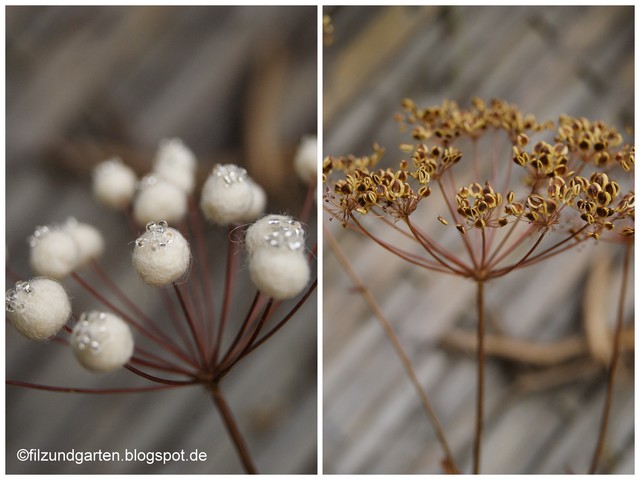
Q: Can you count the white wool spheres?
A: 13